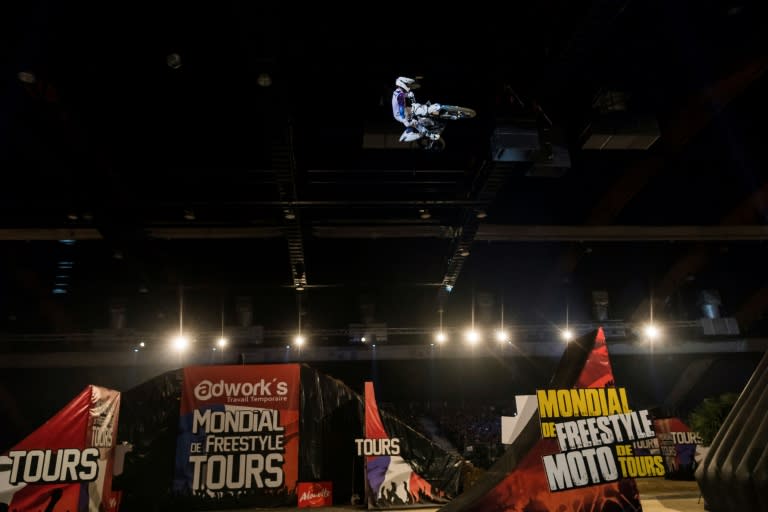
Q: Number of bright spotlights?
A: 8